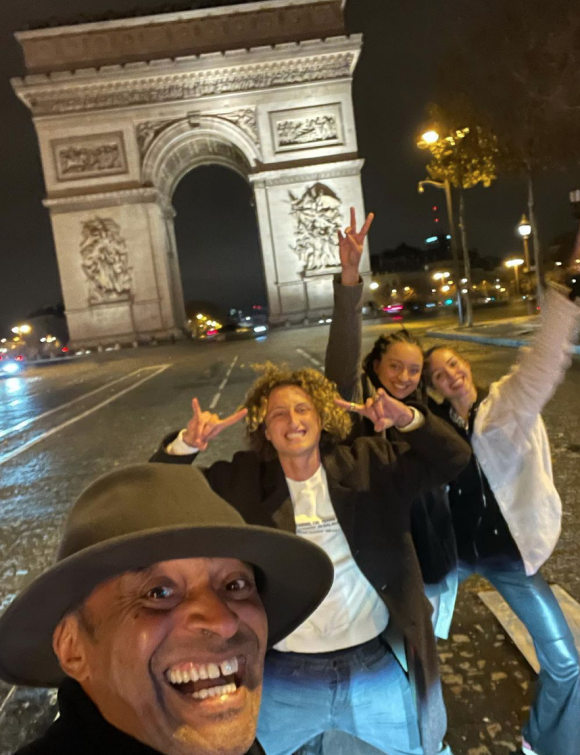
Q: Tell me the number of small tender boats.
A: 0